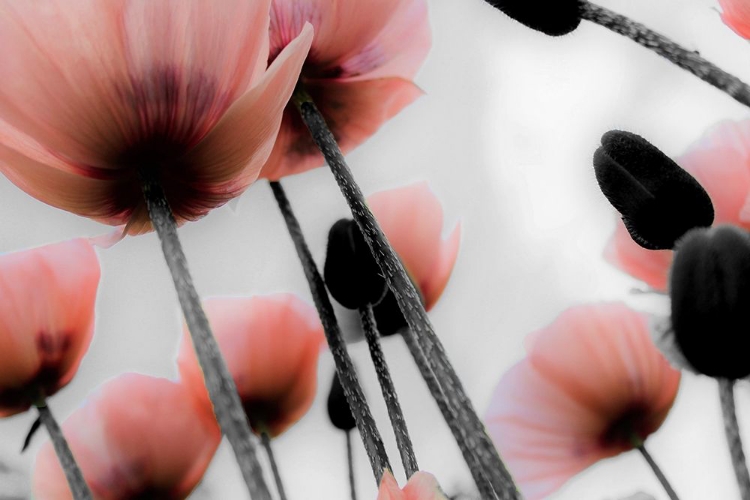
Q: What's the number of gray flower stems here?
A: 11